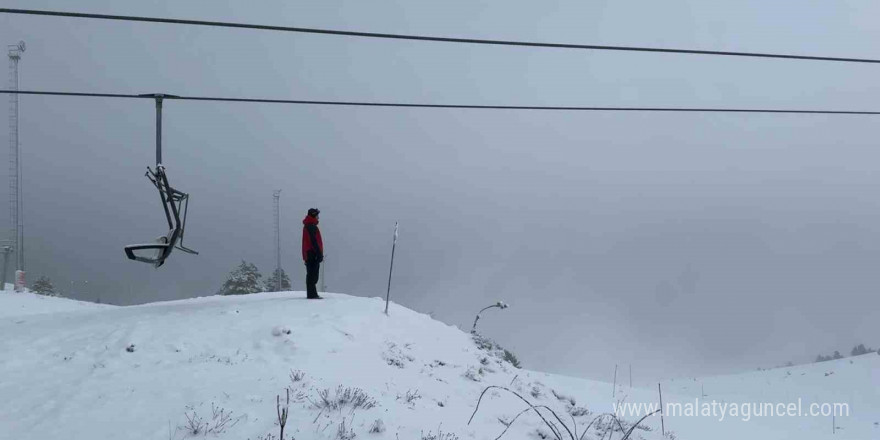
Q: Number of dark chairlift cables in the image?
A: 2